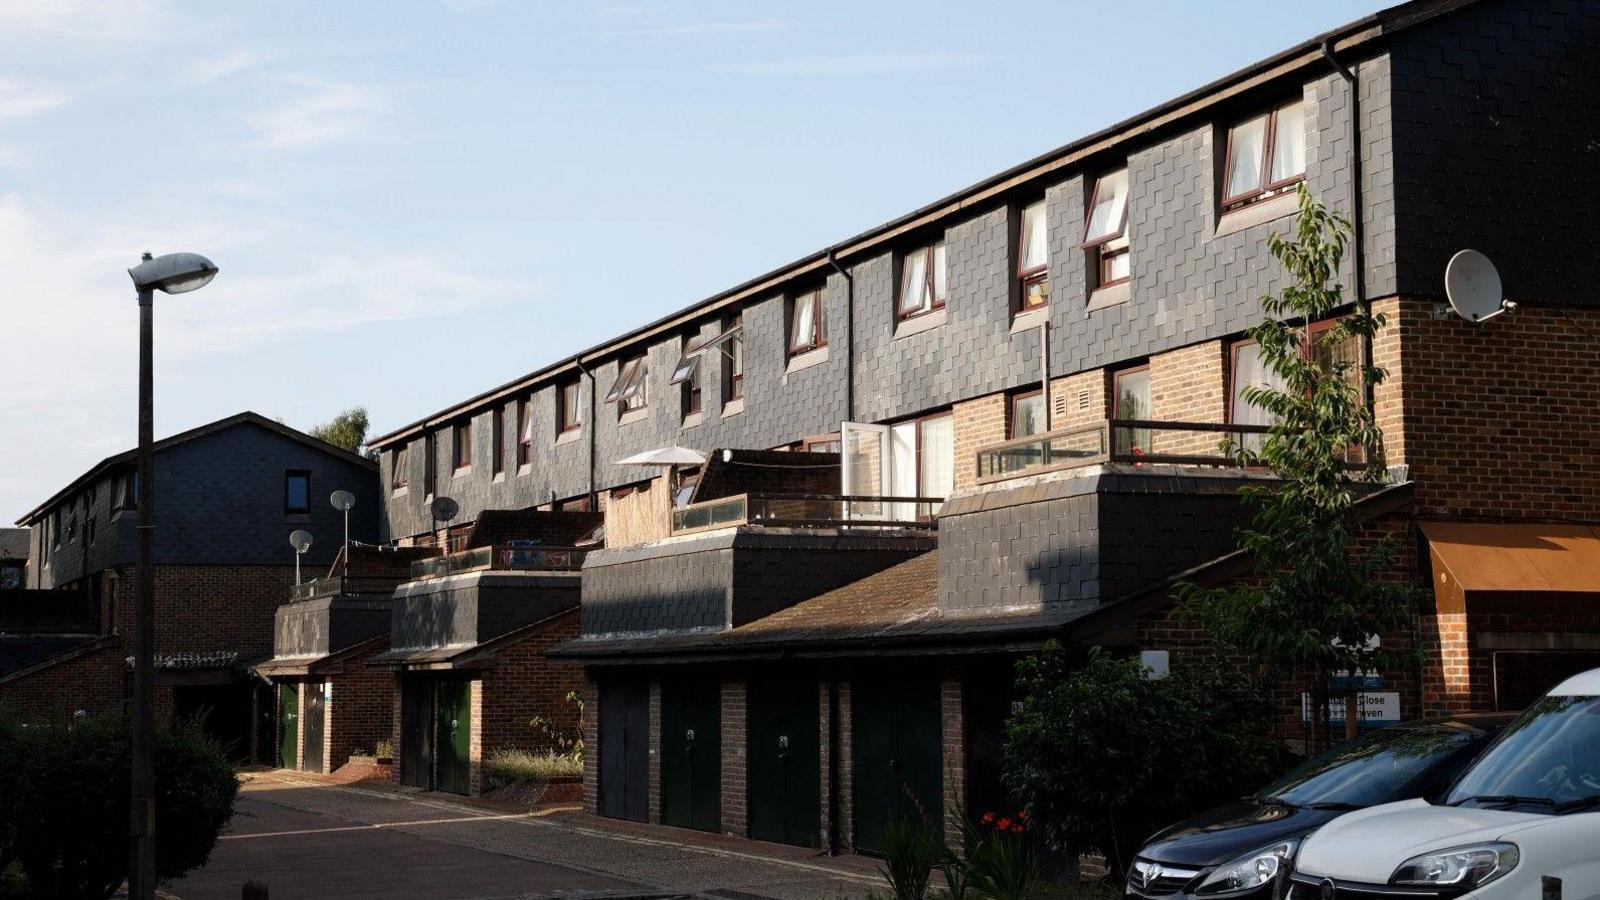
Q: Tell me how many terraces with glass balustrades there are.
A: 4